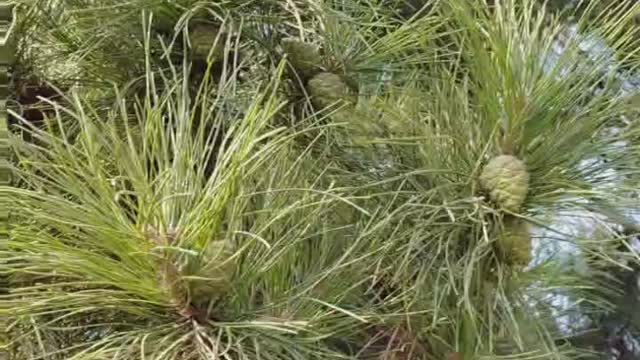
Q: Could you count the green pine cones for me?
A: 6